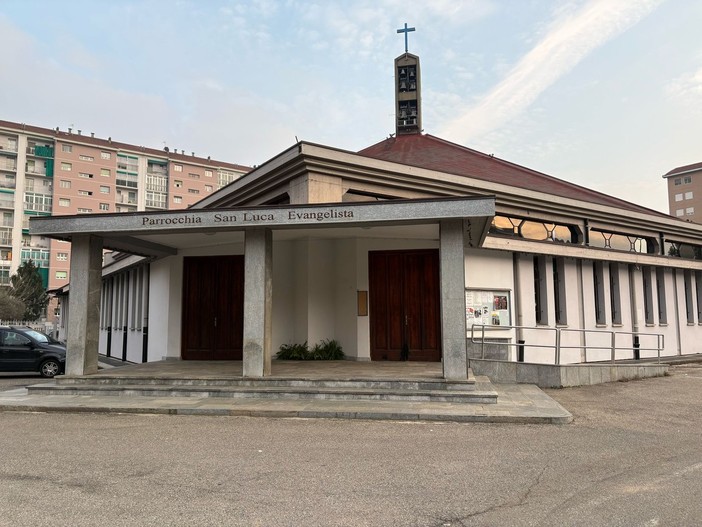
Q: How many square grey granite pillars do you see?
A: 3